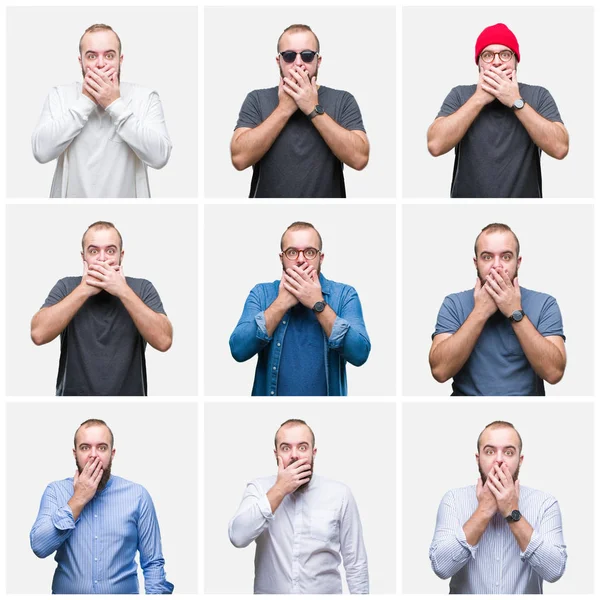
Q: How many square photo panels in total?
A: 9